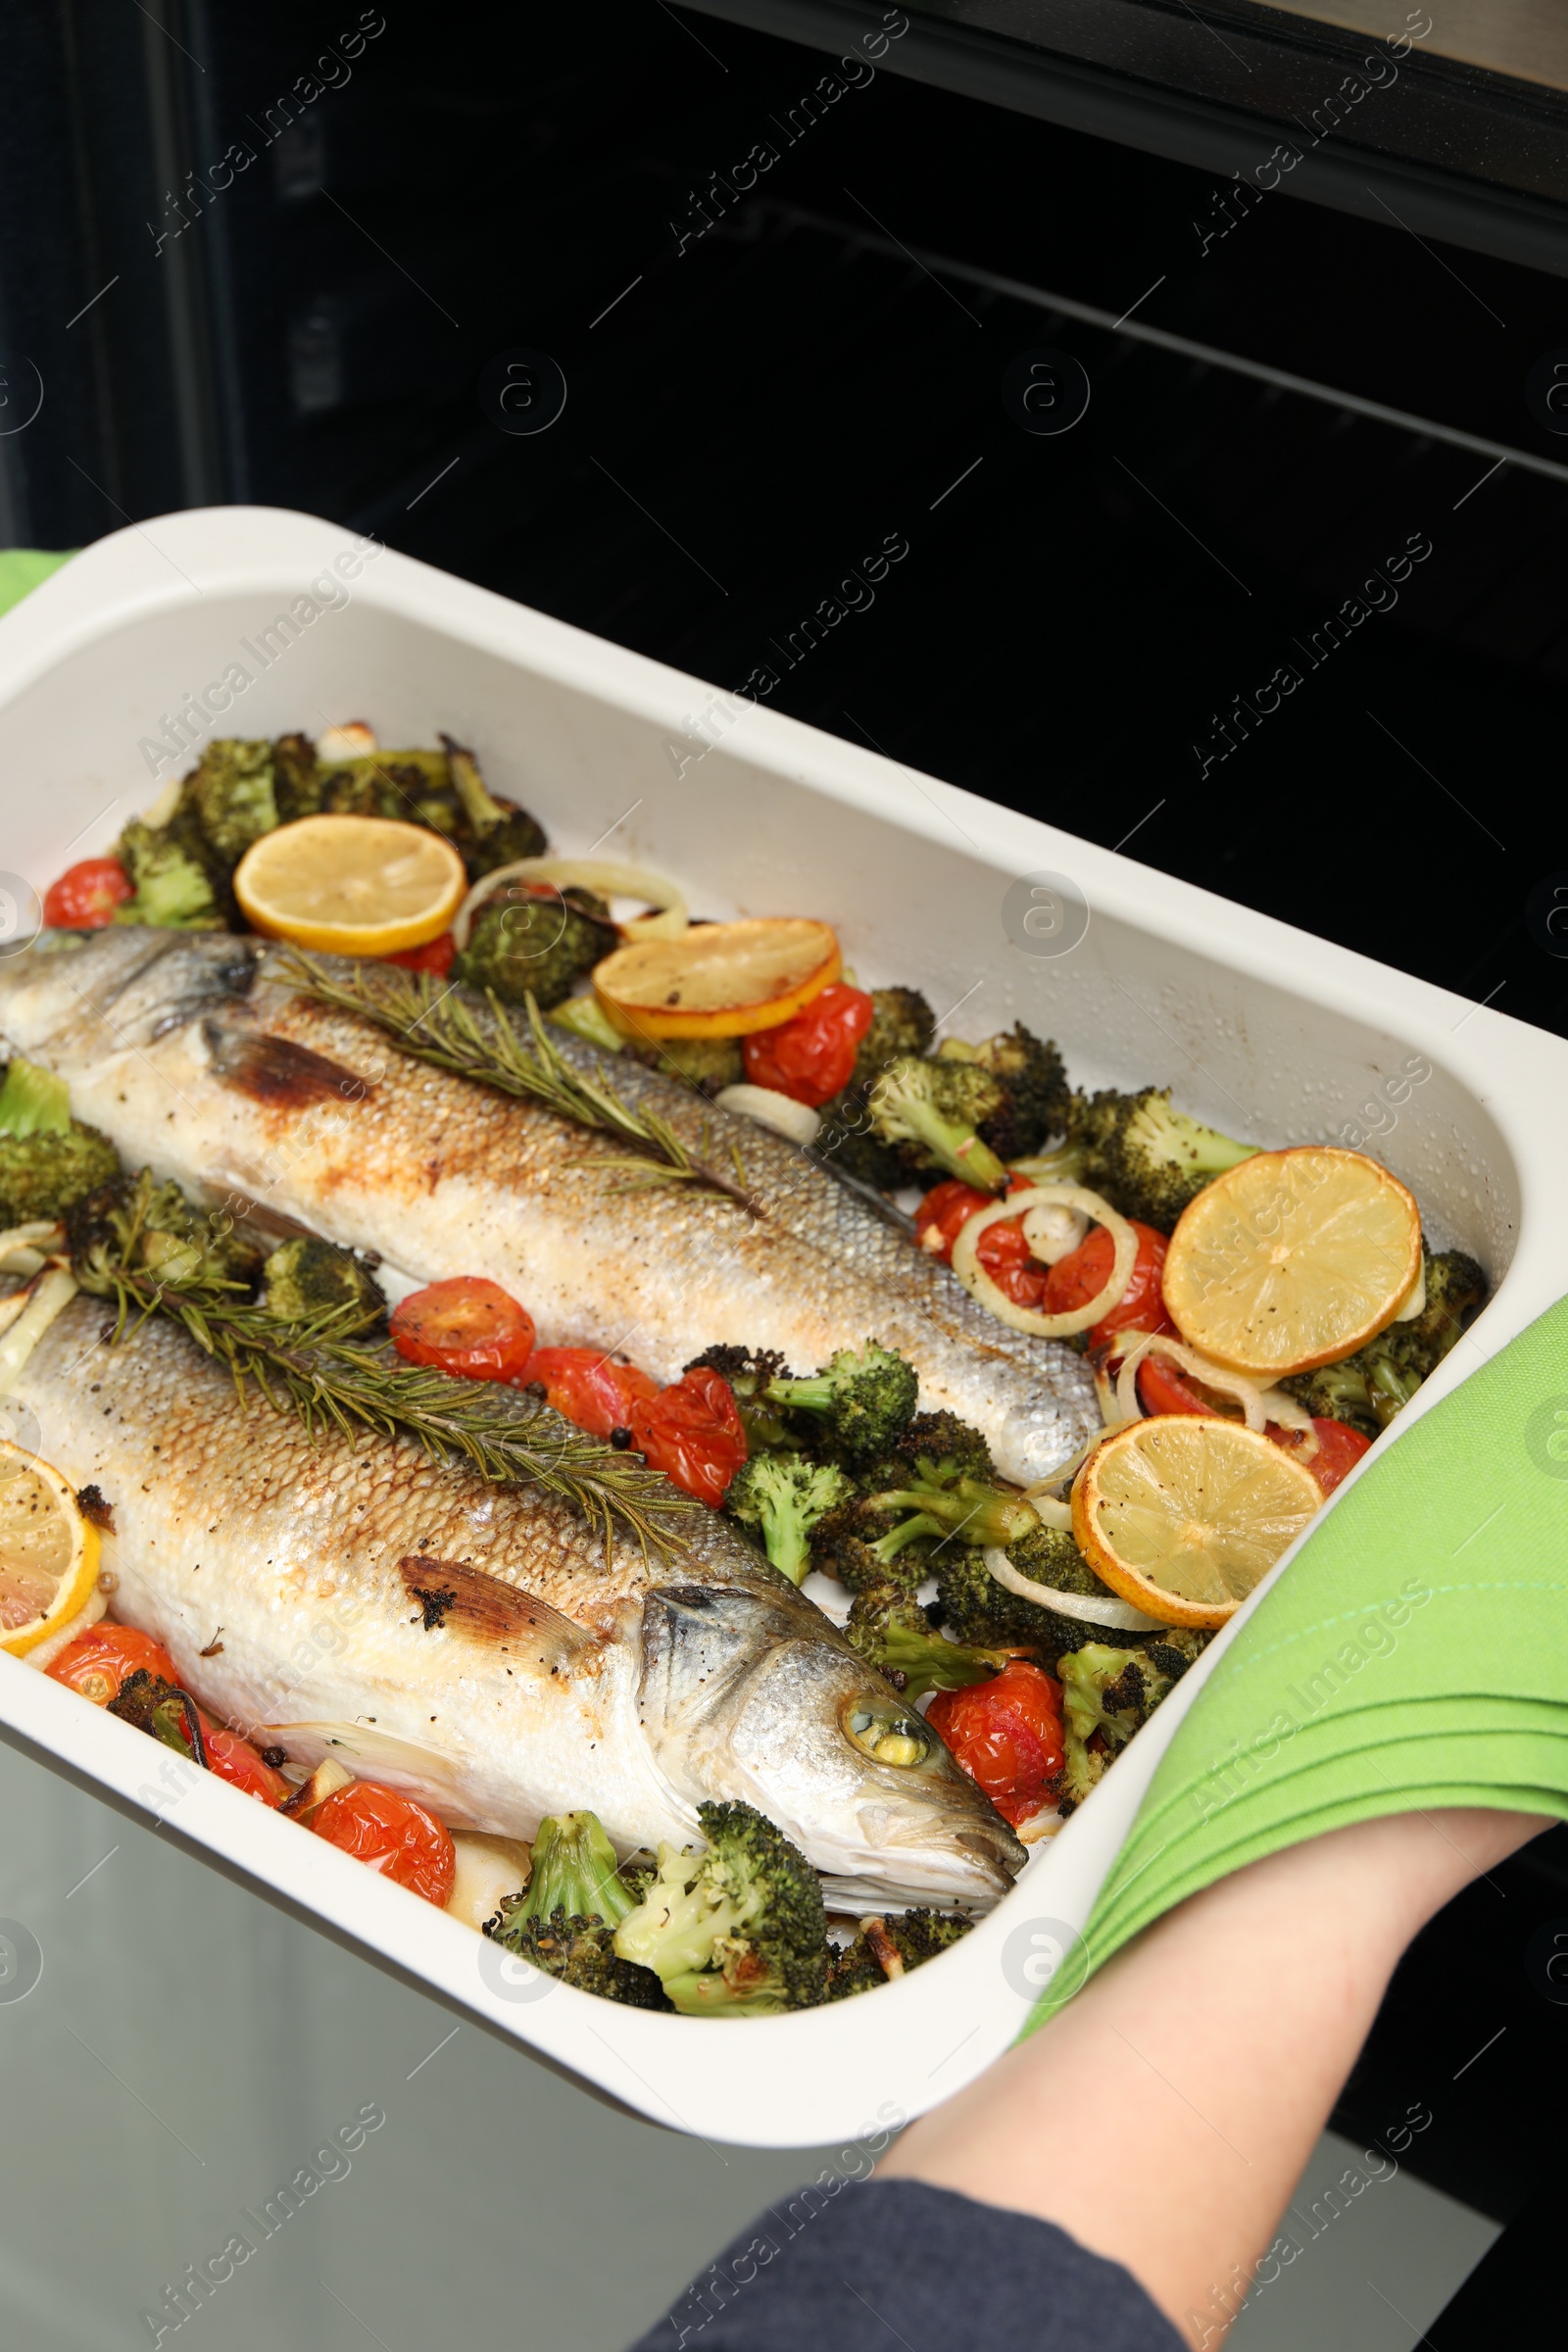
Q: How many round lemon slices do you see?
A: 5